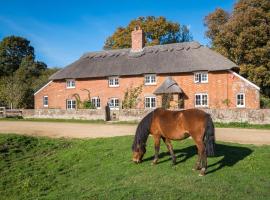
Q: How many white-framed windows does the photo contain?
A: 11